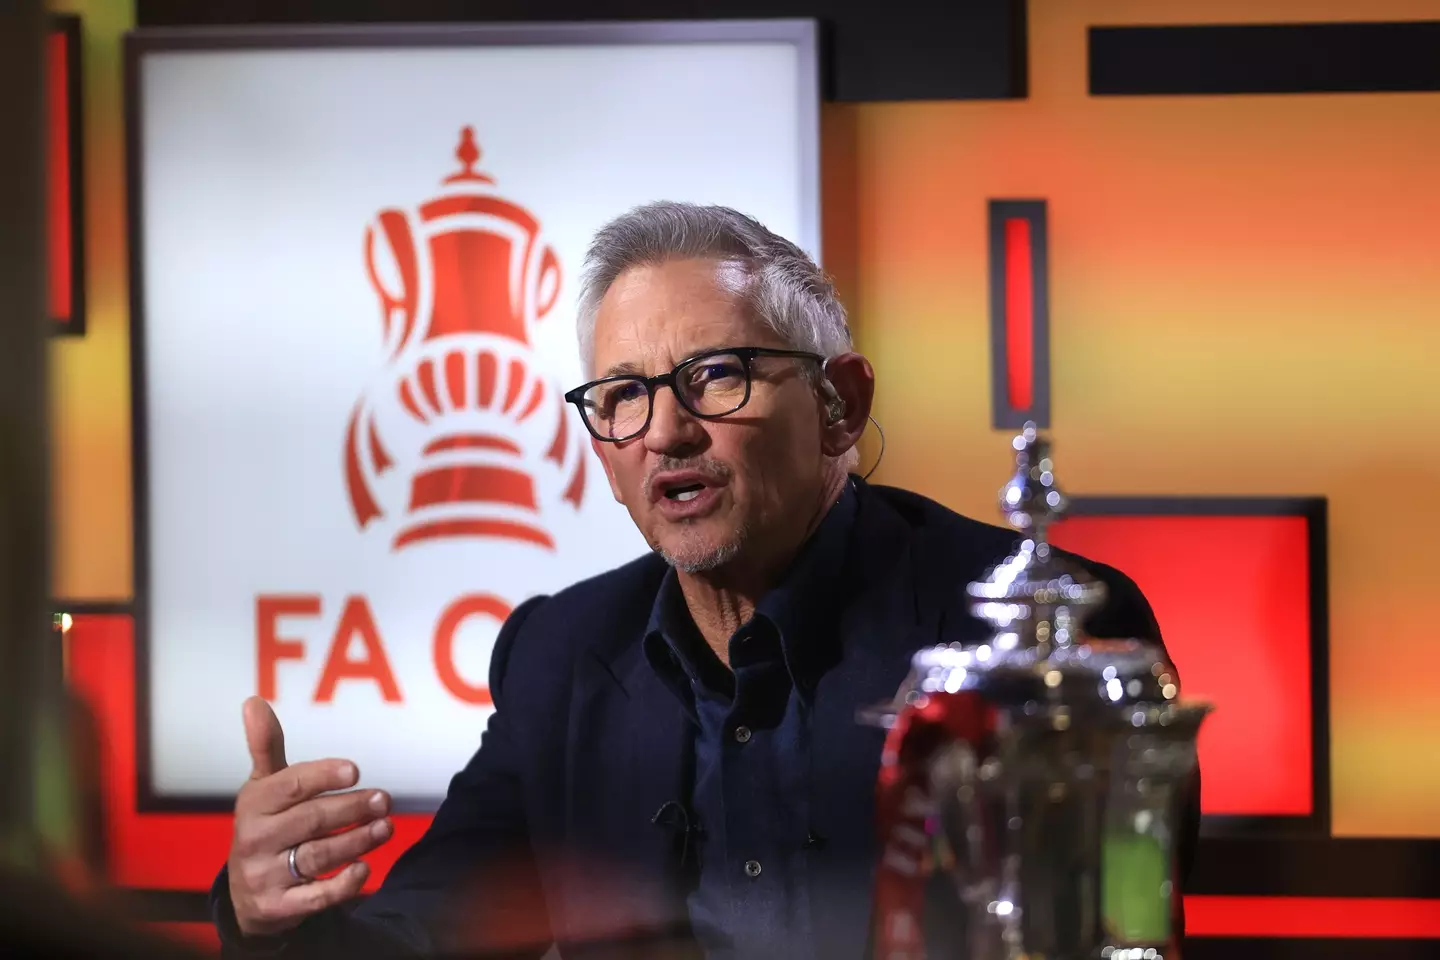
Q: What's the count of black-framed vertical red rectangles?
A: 2